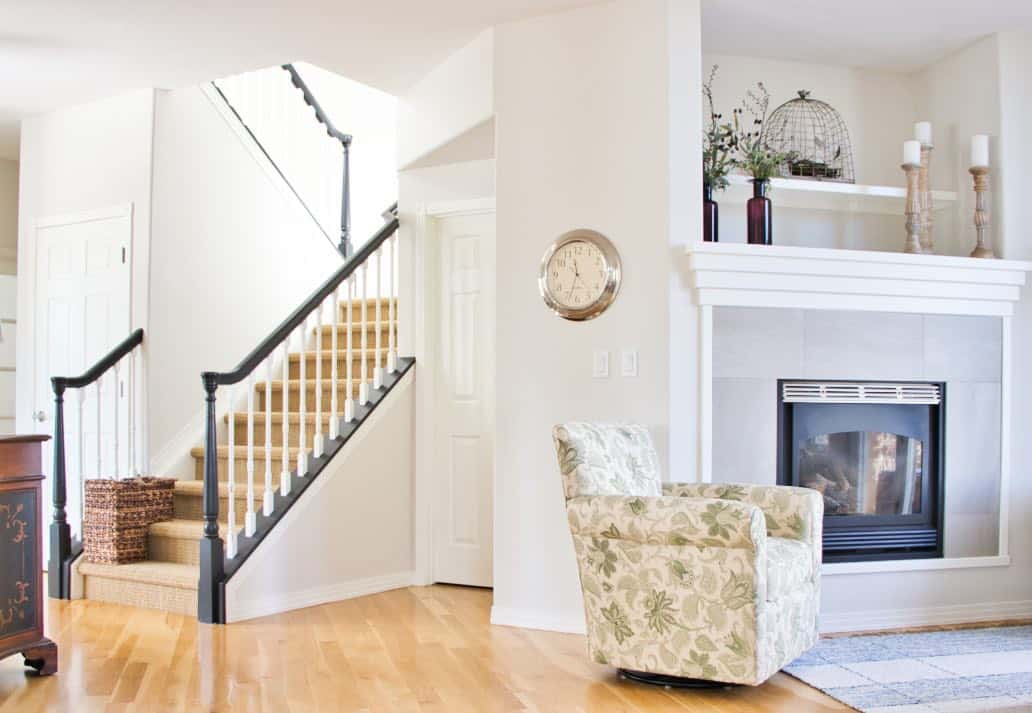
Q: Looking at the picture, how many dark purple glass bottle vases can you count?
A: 2